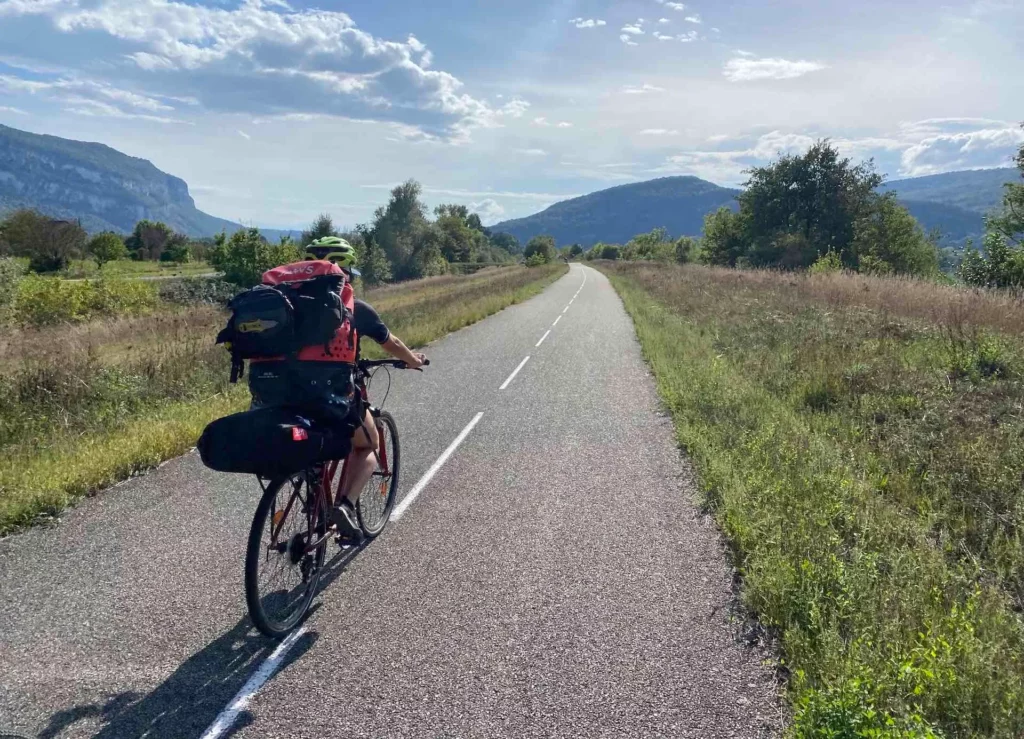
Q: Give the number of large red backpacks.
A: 1